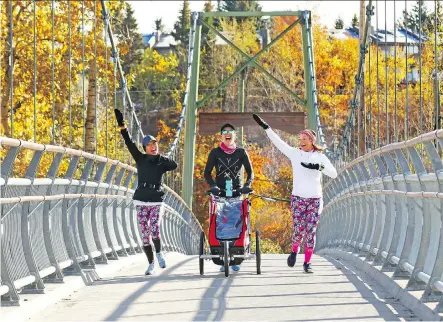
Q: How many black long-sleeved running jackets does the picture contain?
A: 2